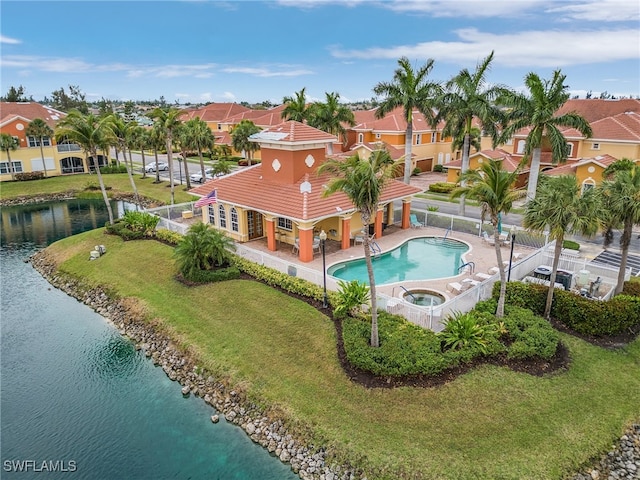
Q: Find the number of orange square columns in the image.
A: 5